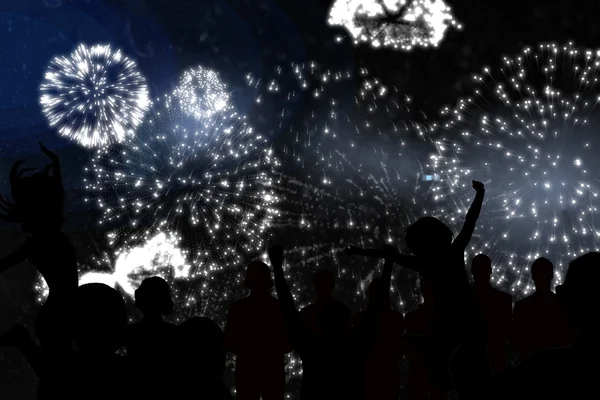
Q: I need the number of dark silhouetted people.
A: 13